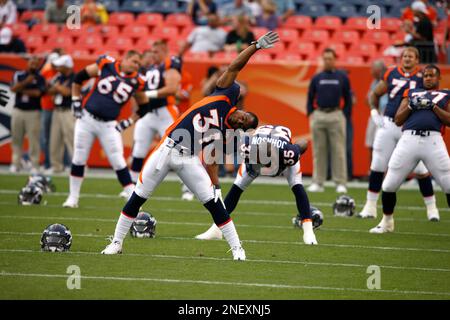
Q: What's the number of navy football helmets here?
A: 6